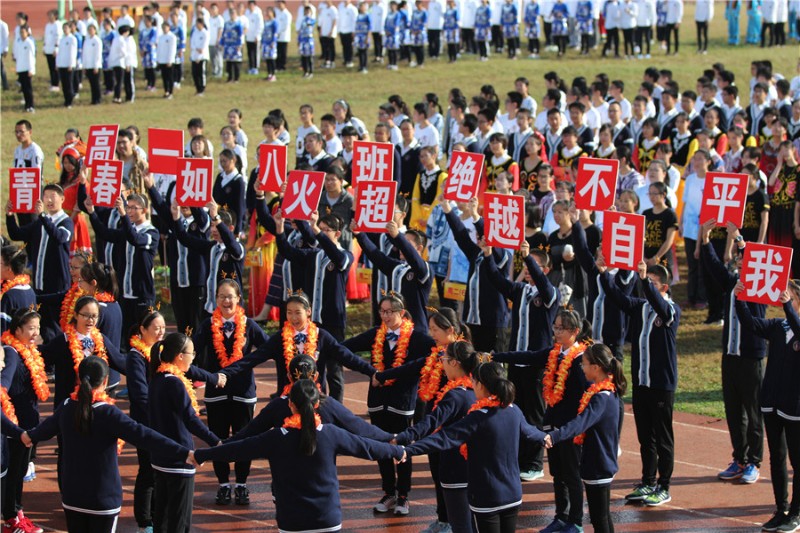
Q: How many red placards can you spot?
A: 15